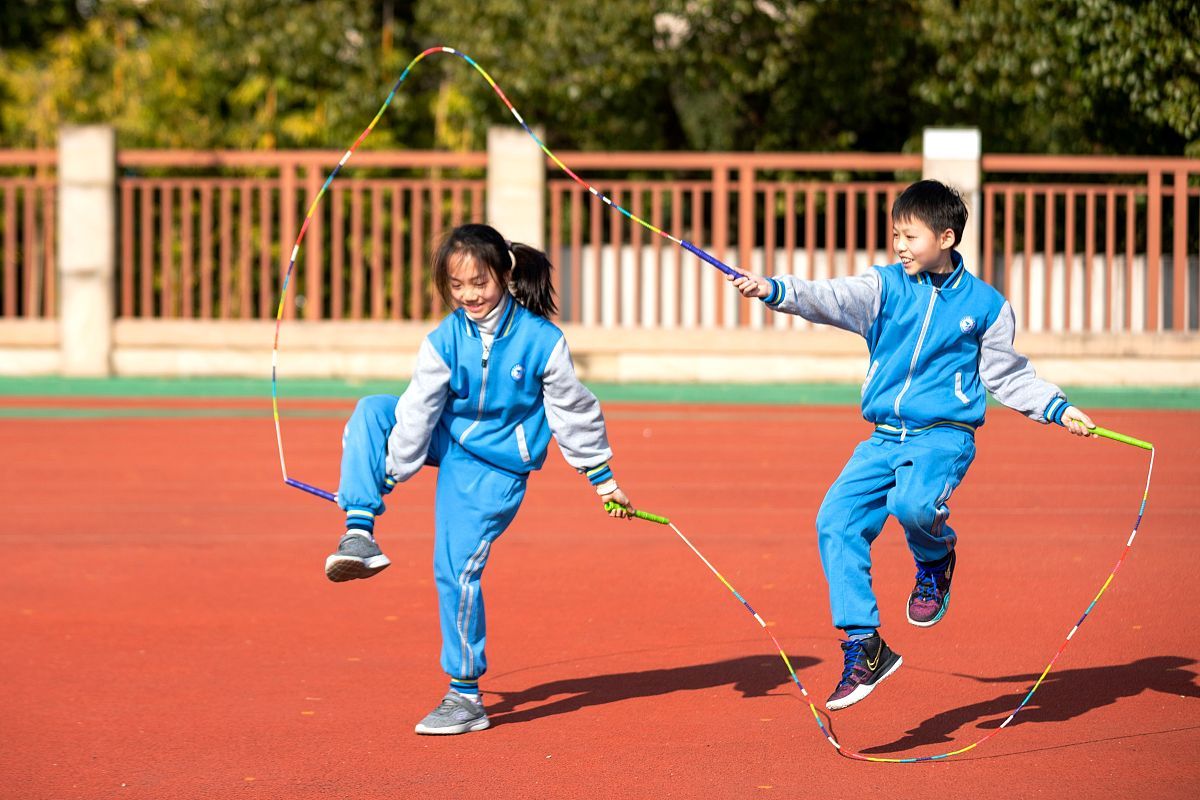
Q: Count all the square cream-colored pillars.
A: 3